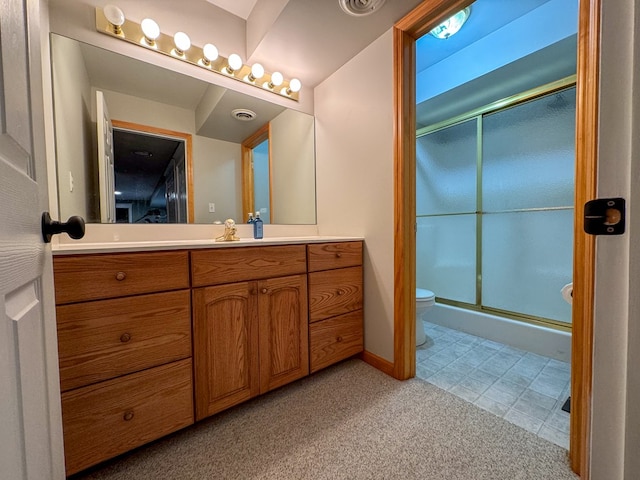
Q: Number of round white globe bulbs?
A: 8